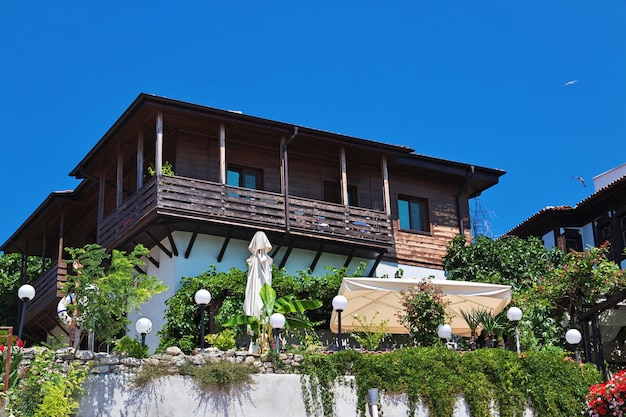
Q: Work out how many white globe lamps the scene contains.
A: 8